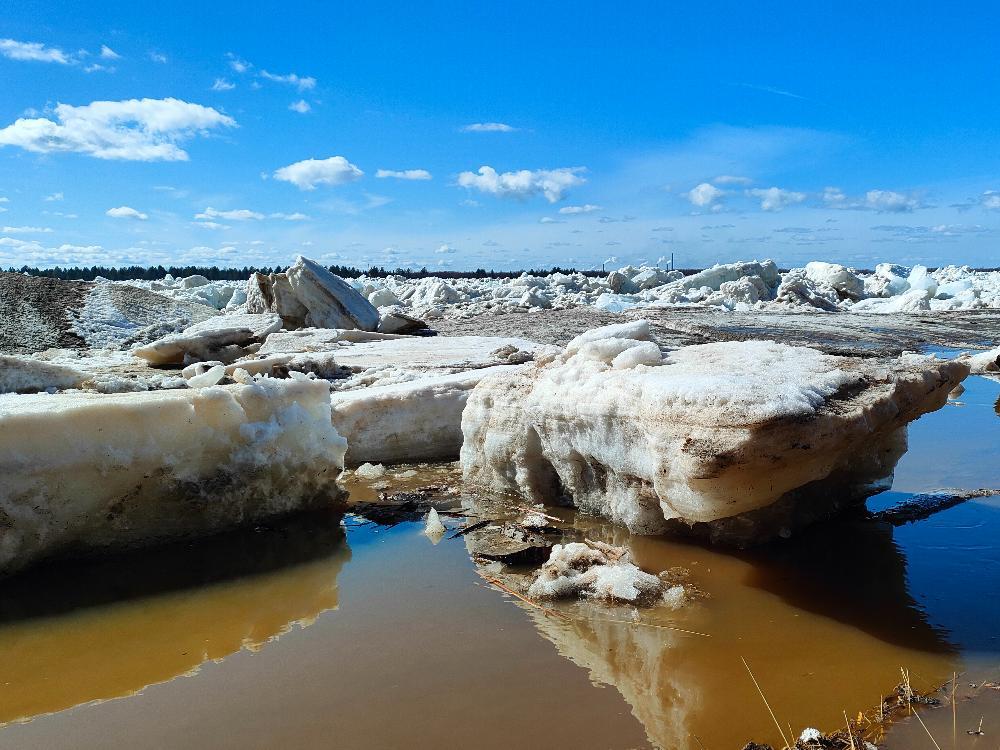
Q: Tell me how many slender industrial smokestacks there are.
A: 4